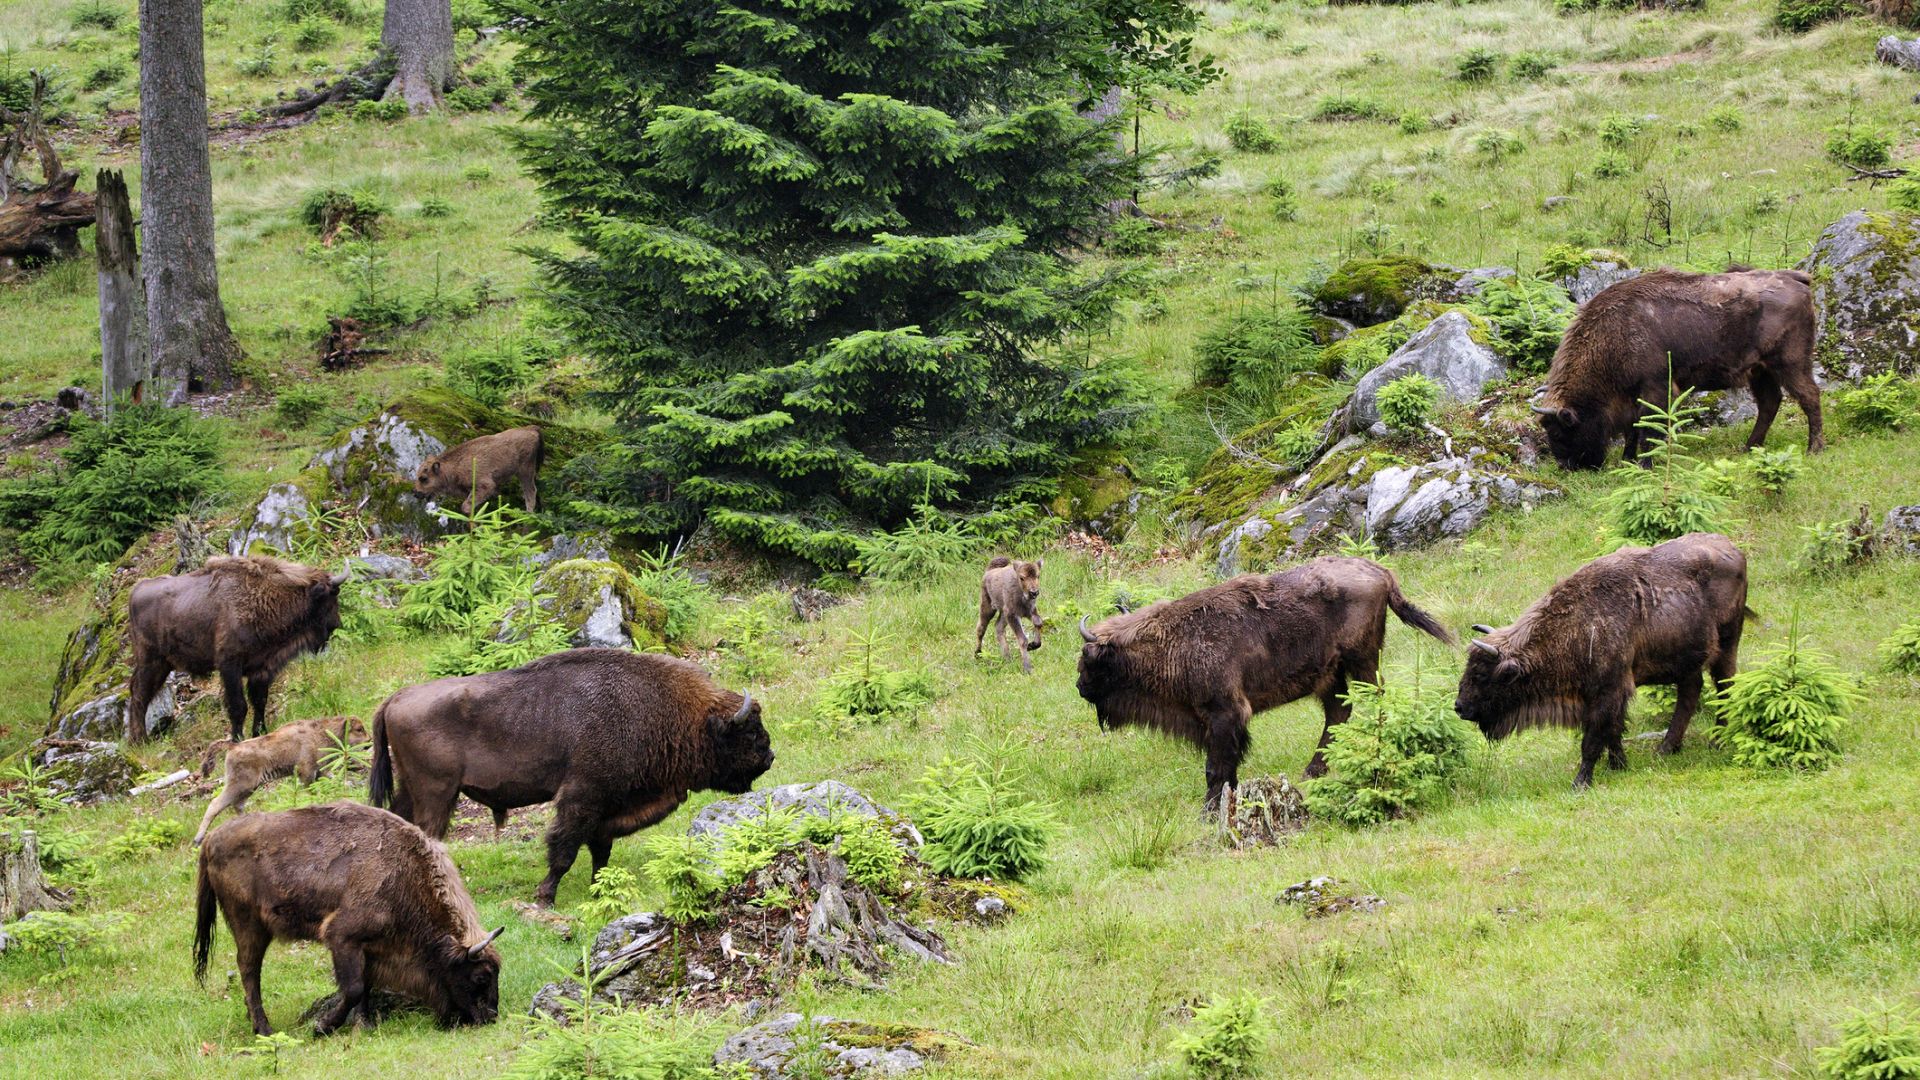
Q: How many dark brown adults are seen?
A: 6